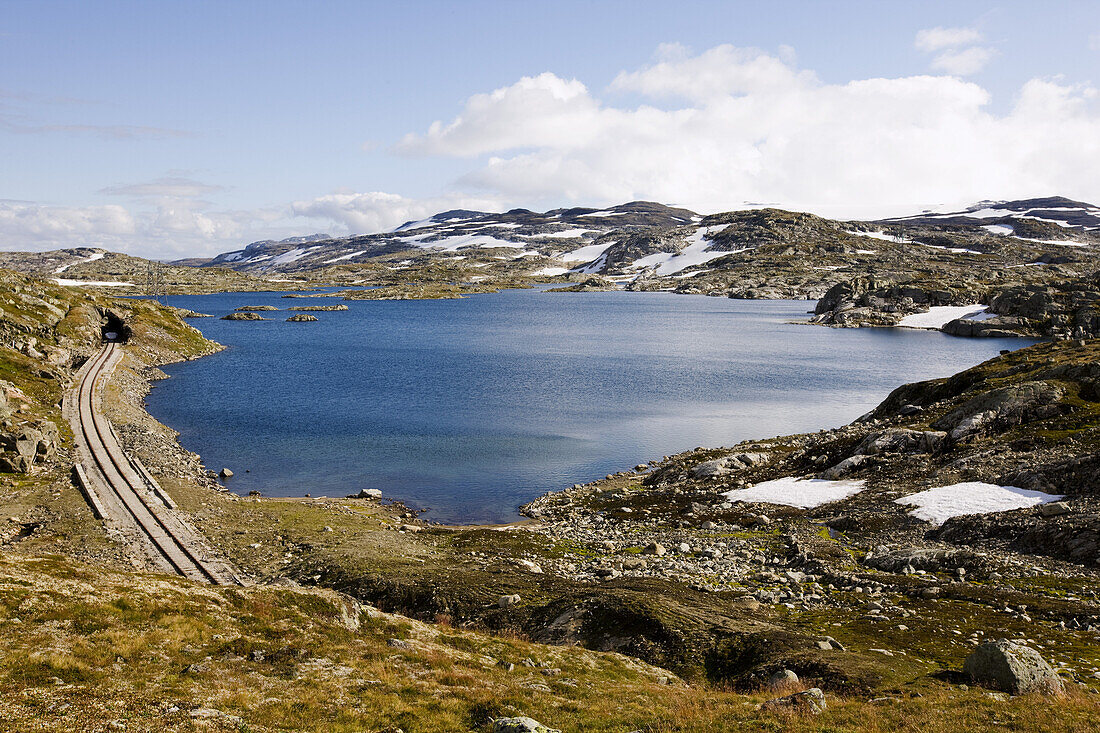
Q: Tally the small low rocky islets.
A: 4